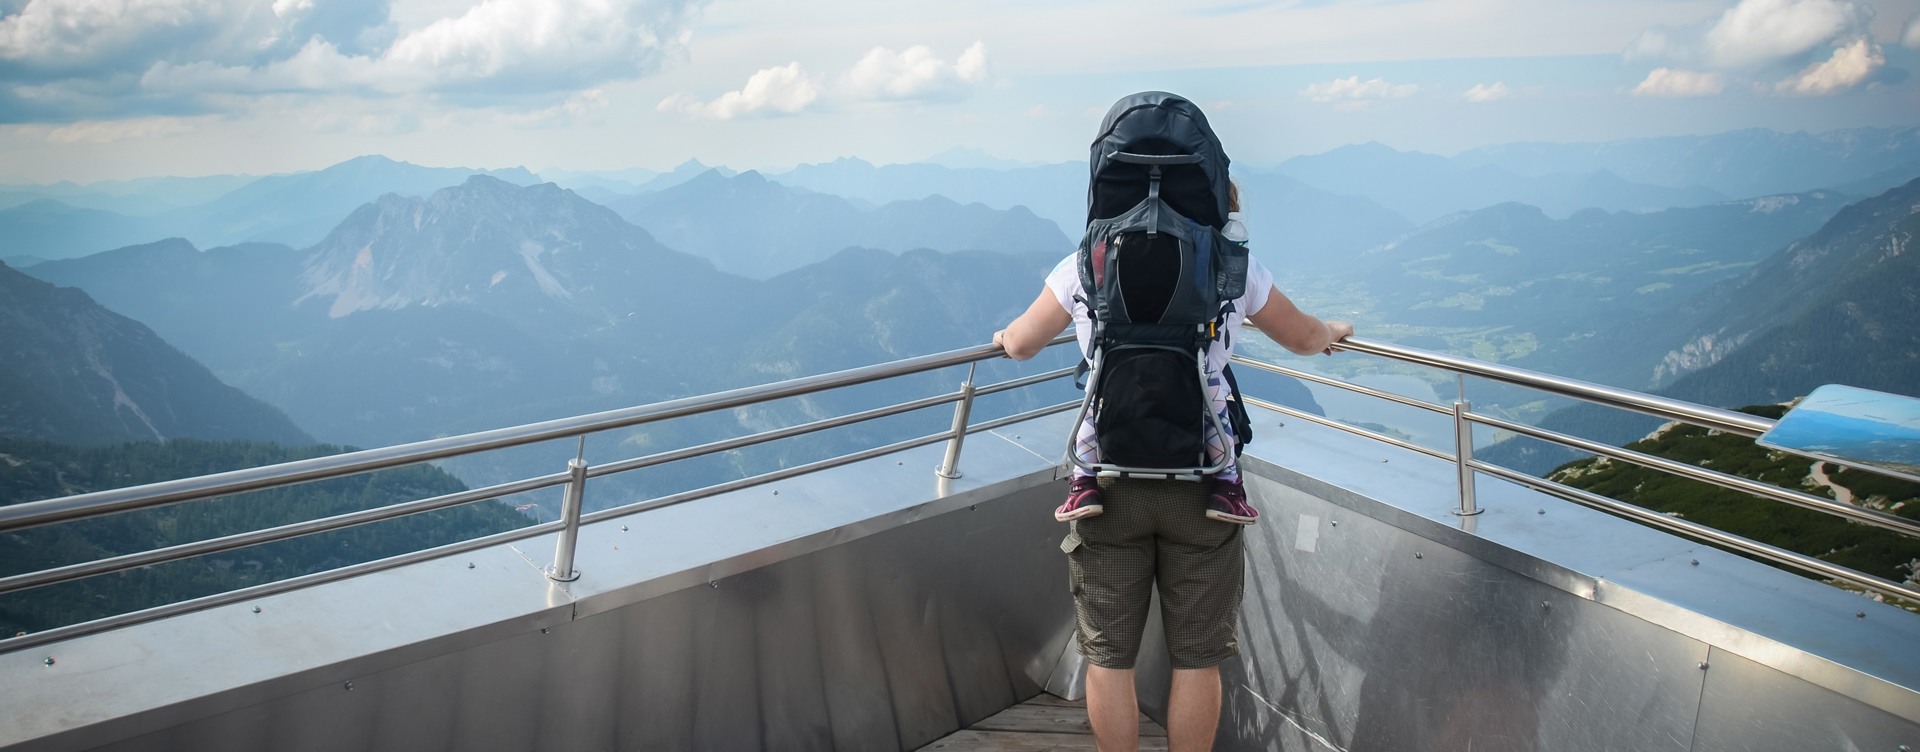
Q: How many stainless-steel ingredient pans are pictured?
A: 0